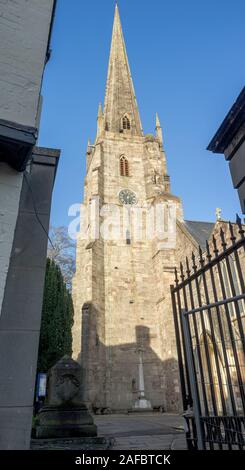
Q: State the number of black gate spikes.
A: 10